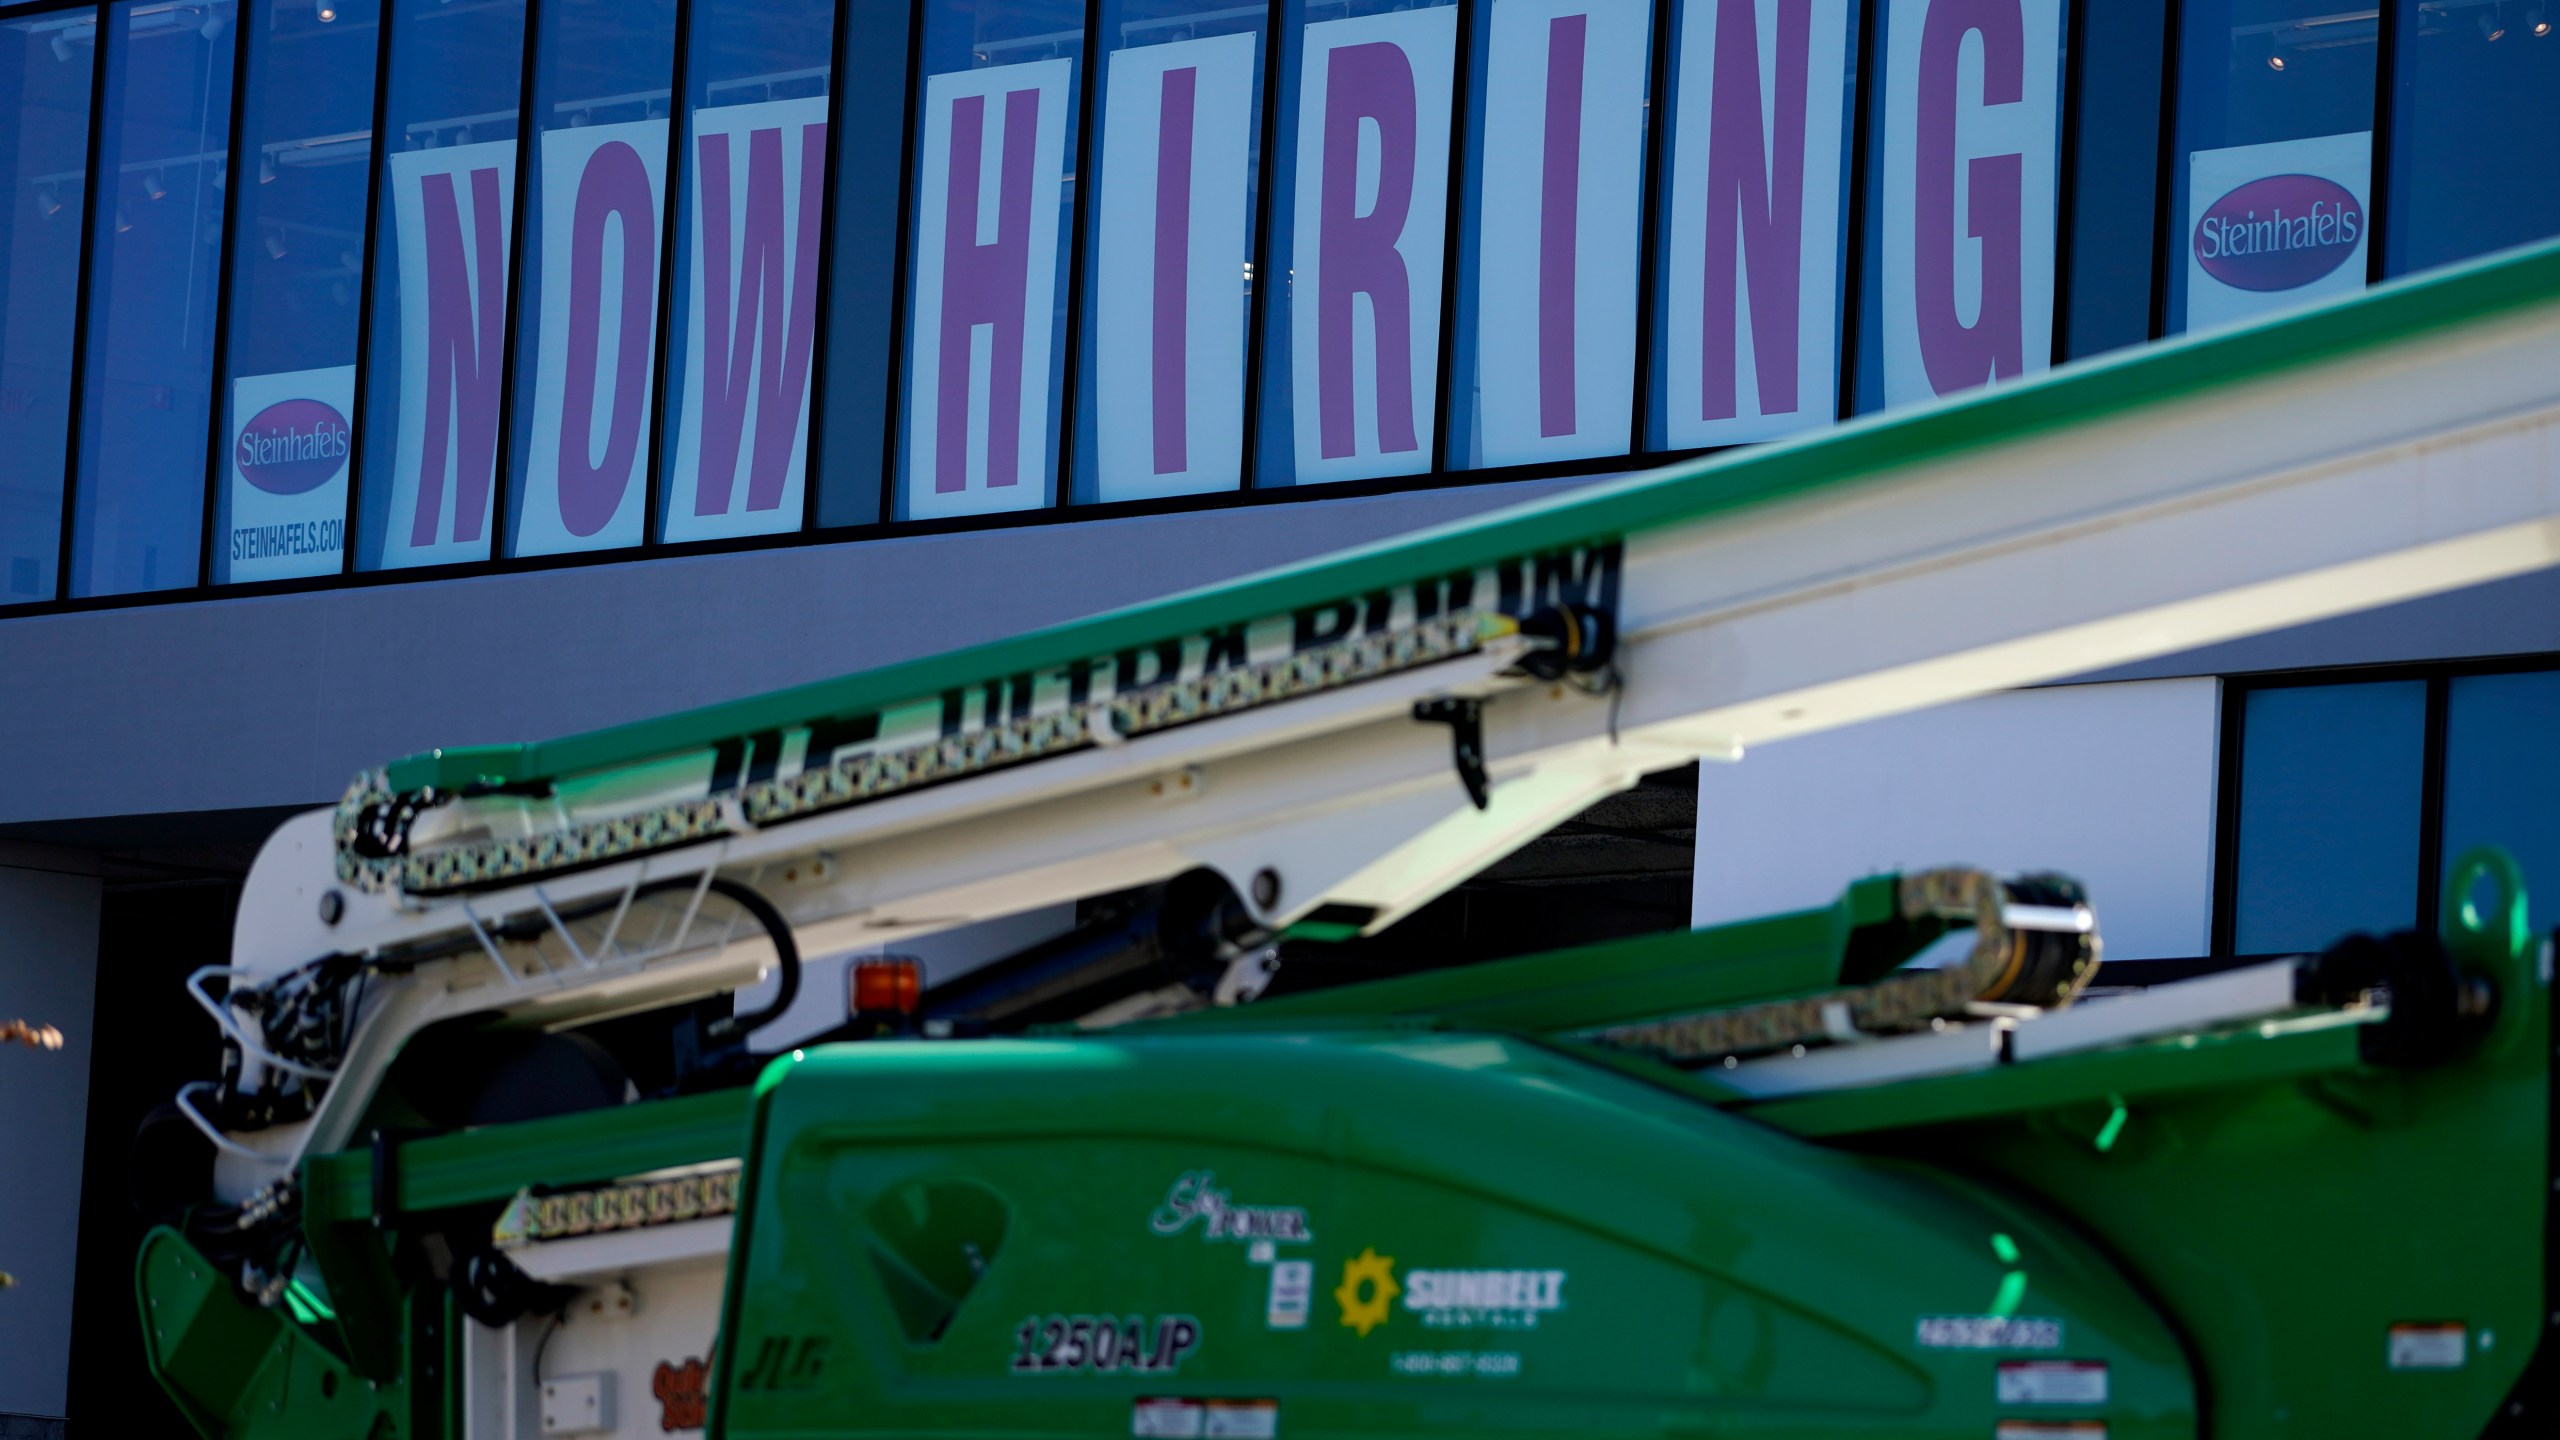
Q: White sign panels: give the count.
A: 11